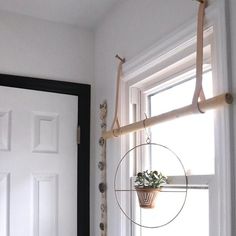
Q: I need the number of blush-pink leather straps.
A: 2